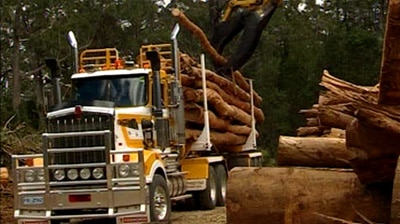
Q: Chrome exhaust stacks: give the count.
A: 2